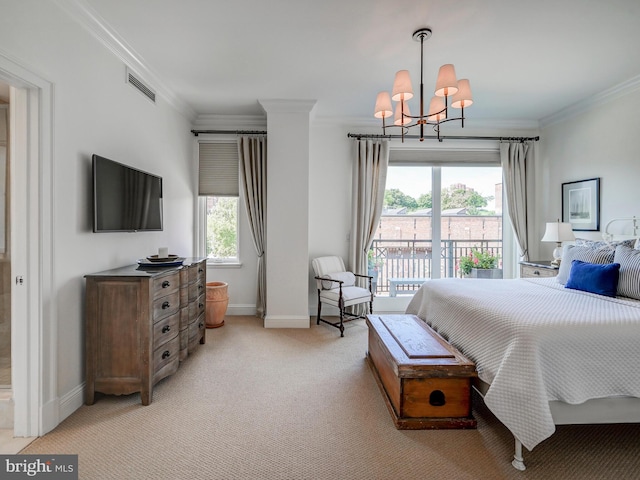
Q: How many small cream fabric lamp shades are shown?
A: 6